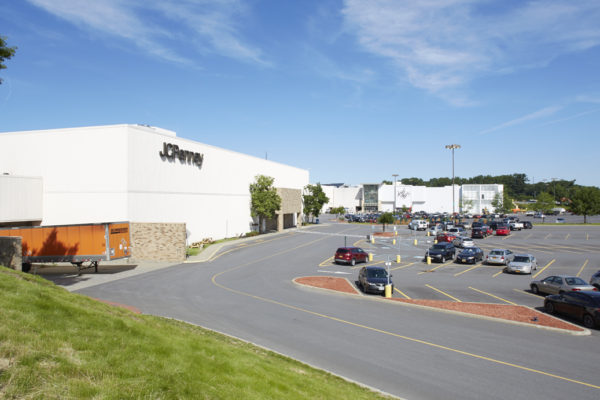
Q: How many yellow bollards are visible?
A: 10